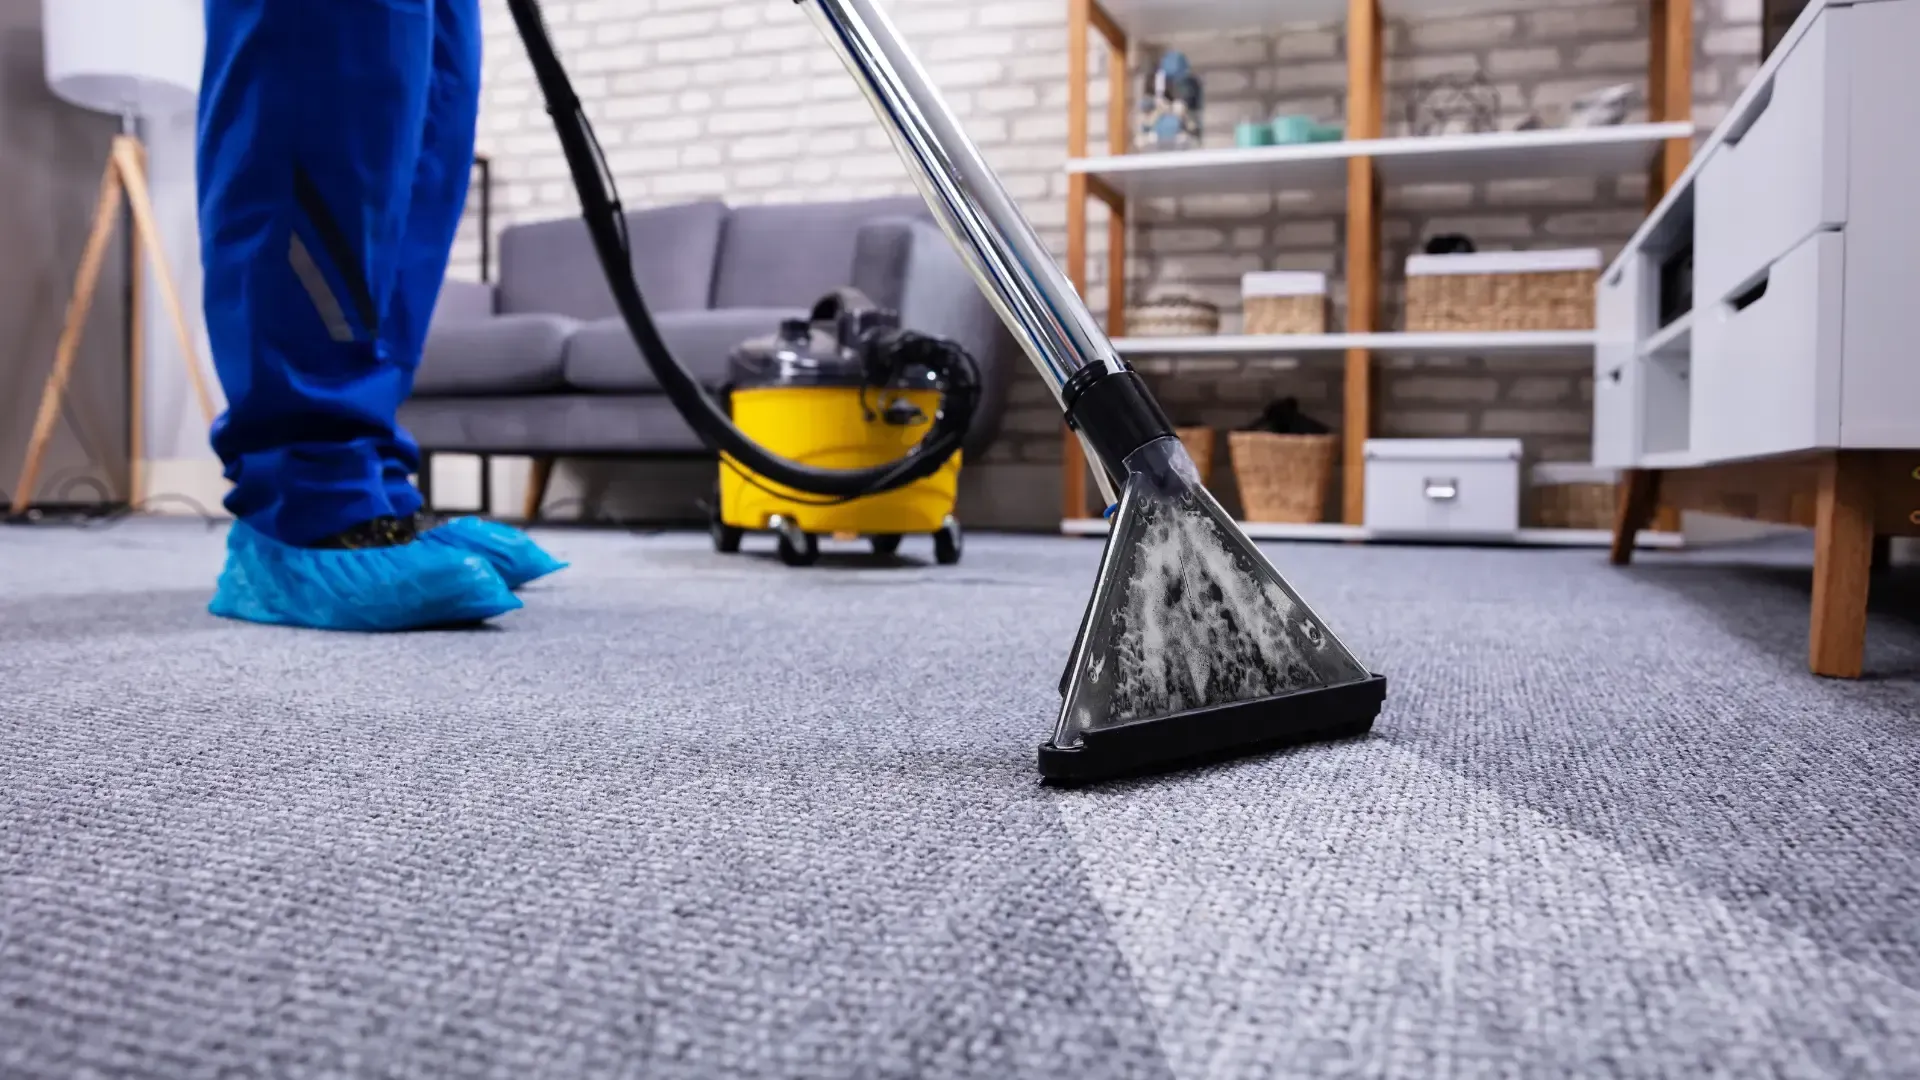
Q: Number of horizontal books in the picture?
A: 0